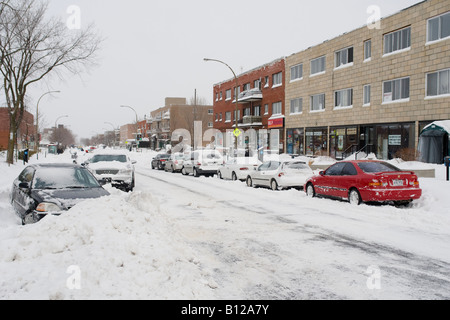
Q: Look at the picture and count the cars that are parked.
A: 8